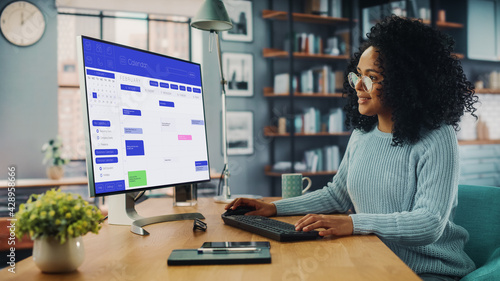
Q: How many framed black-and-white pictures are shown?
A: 3